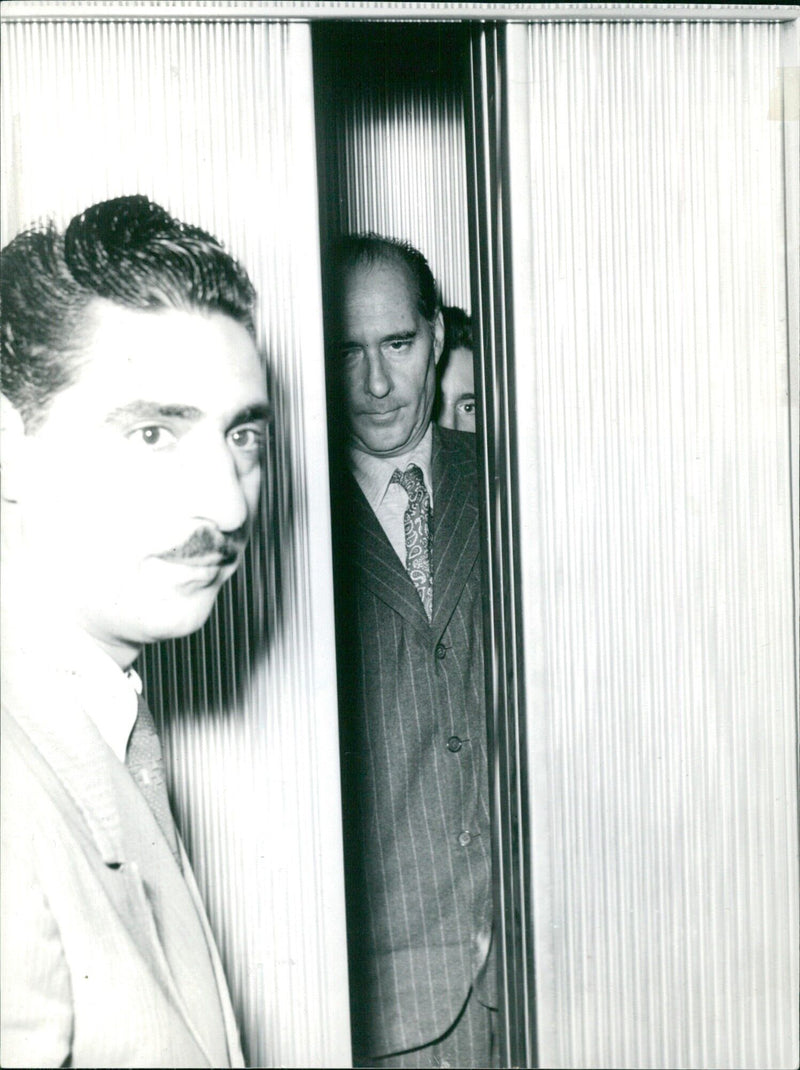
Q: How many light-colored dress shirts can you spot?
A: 2